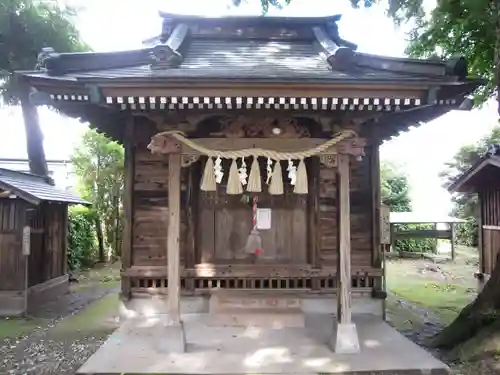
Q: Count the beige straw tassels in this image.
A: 5